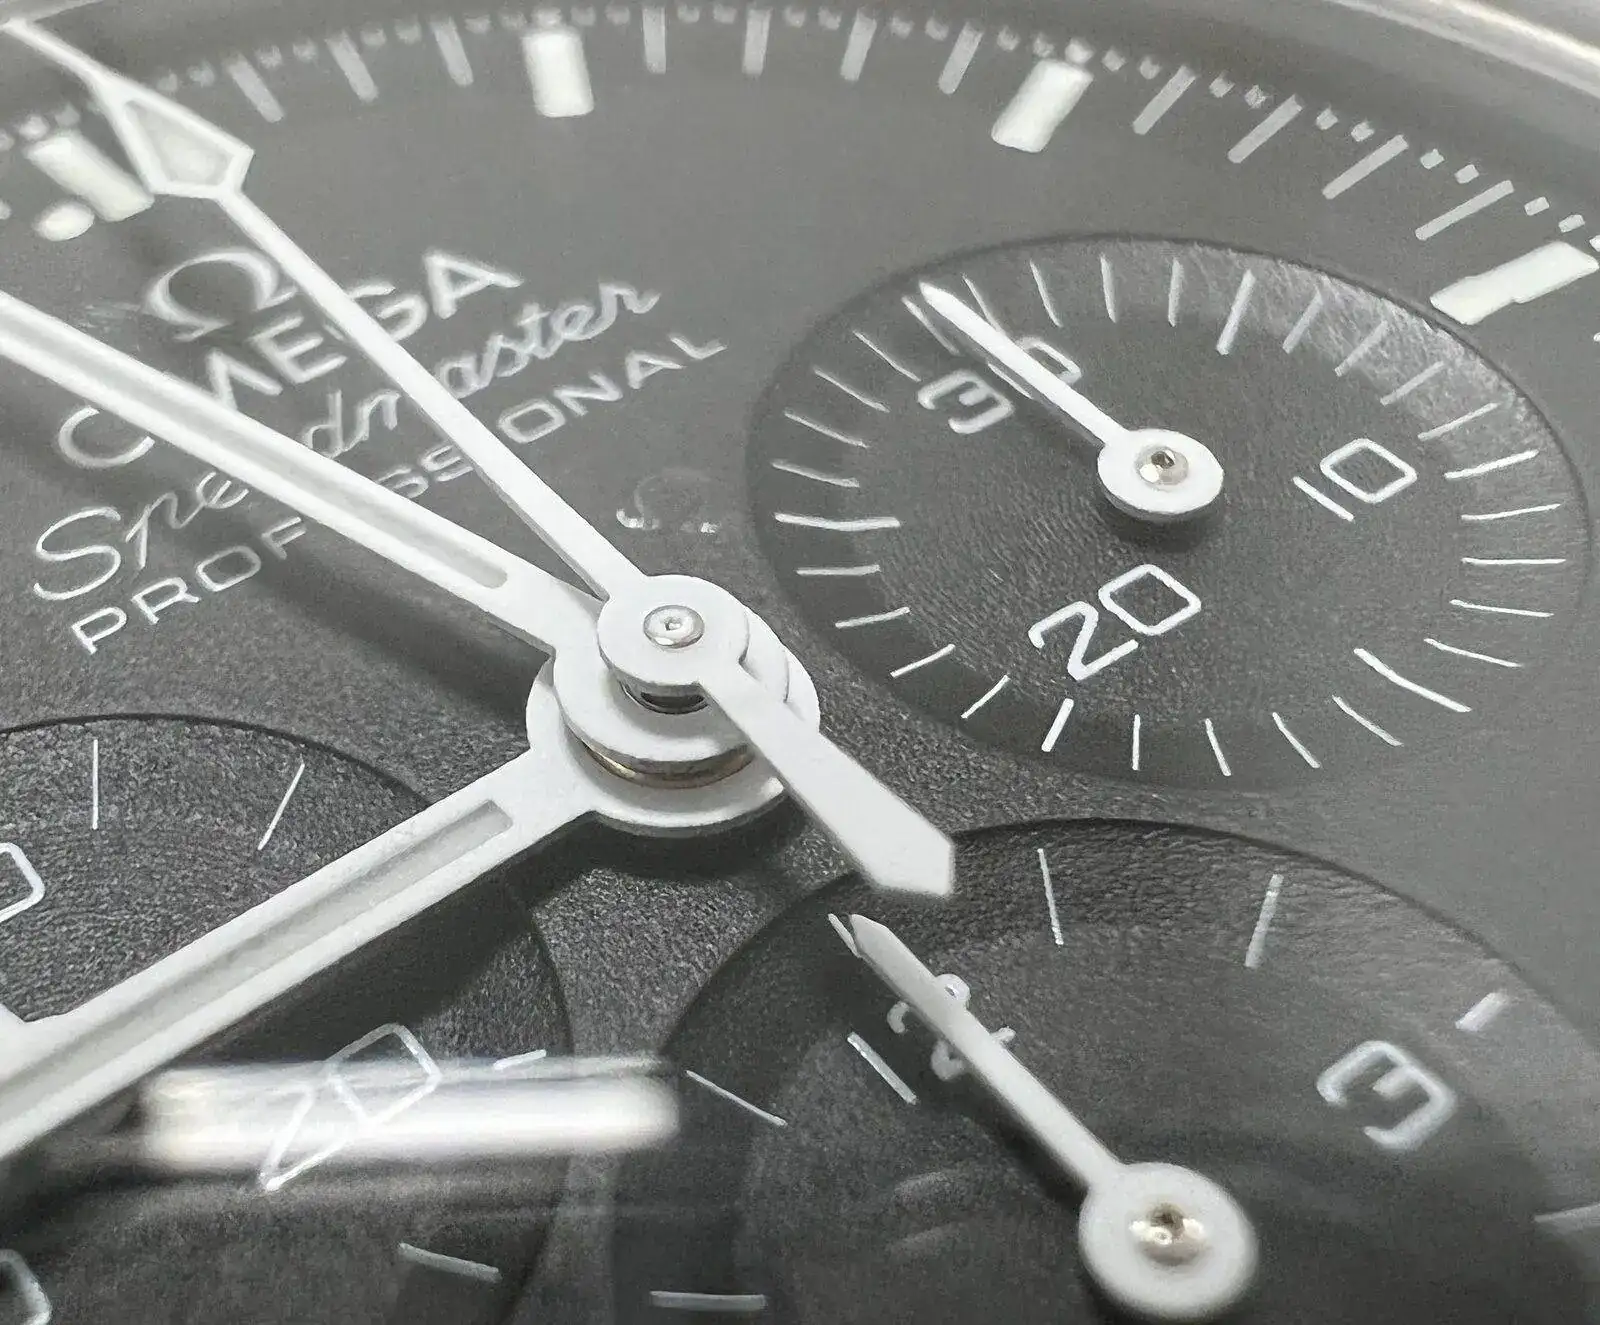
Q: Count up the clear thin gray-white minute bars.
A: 11